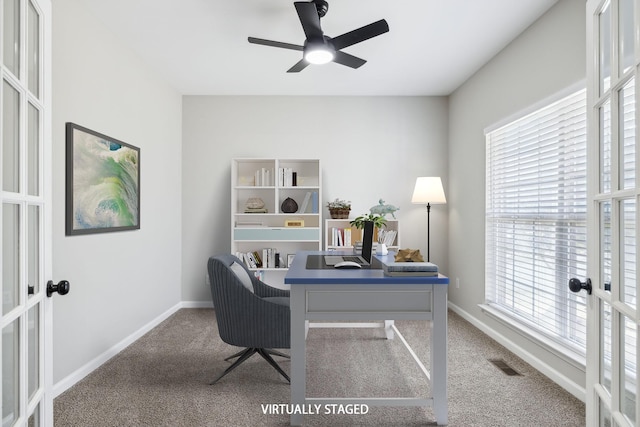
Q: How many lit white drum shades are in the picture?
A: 1